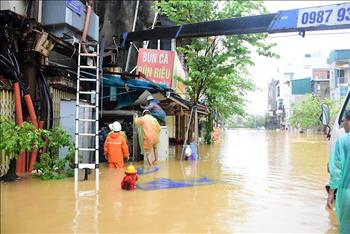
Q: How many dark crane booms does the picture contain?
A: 1